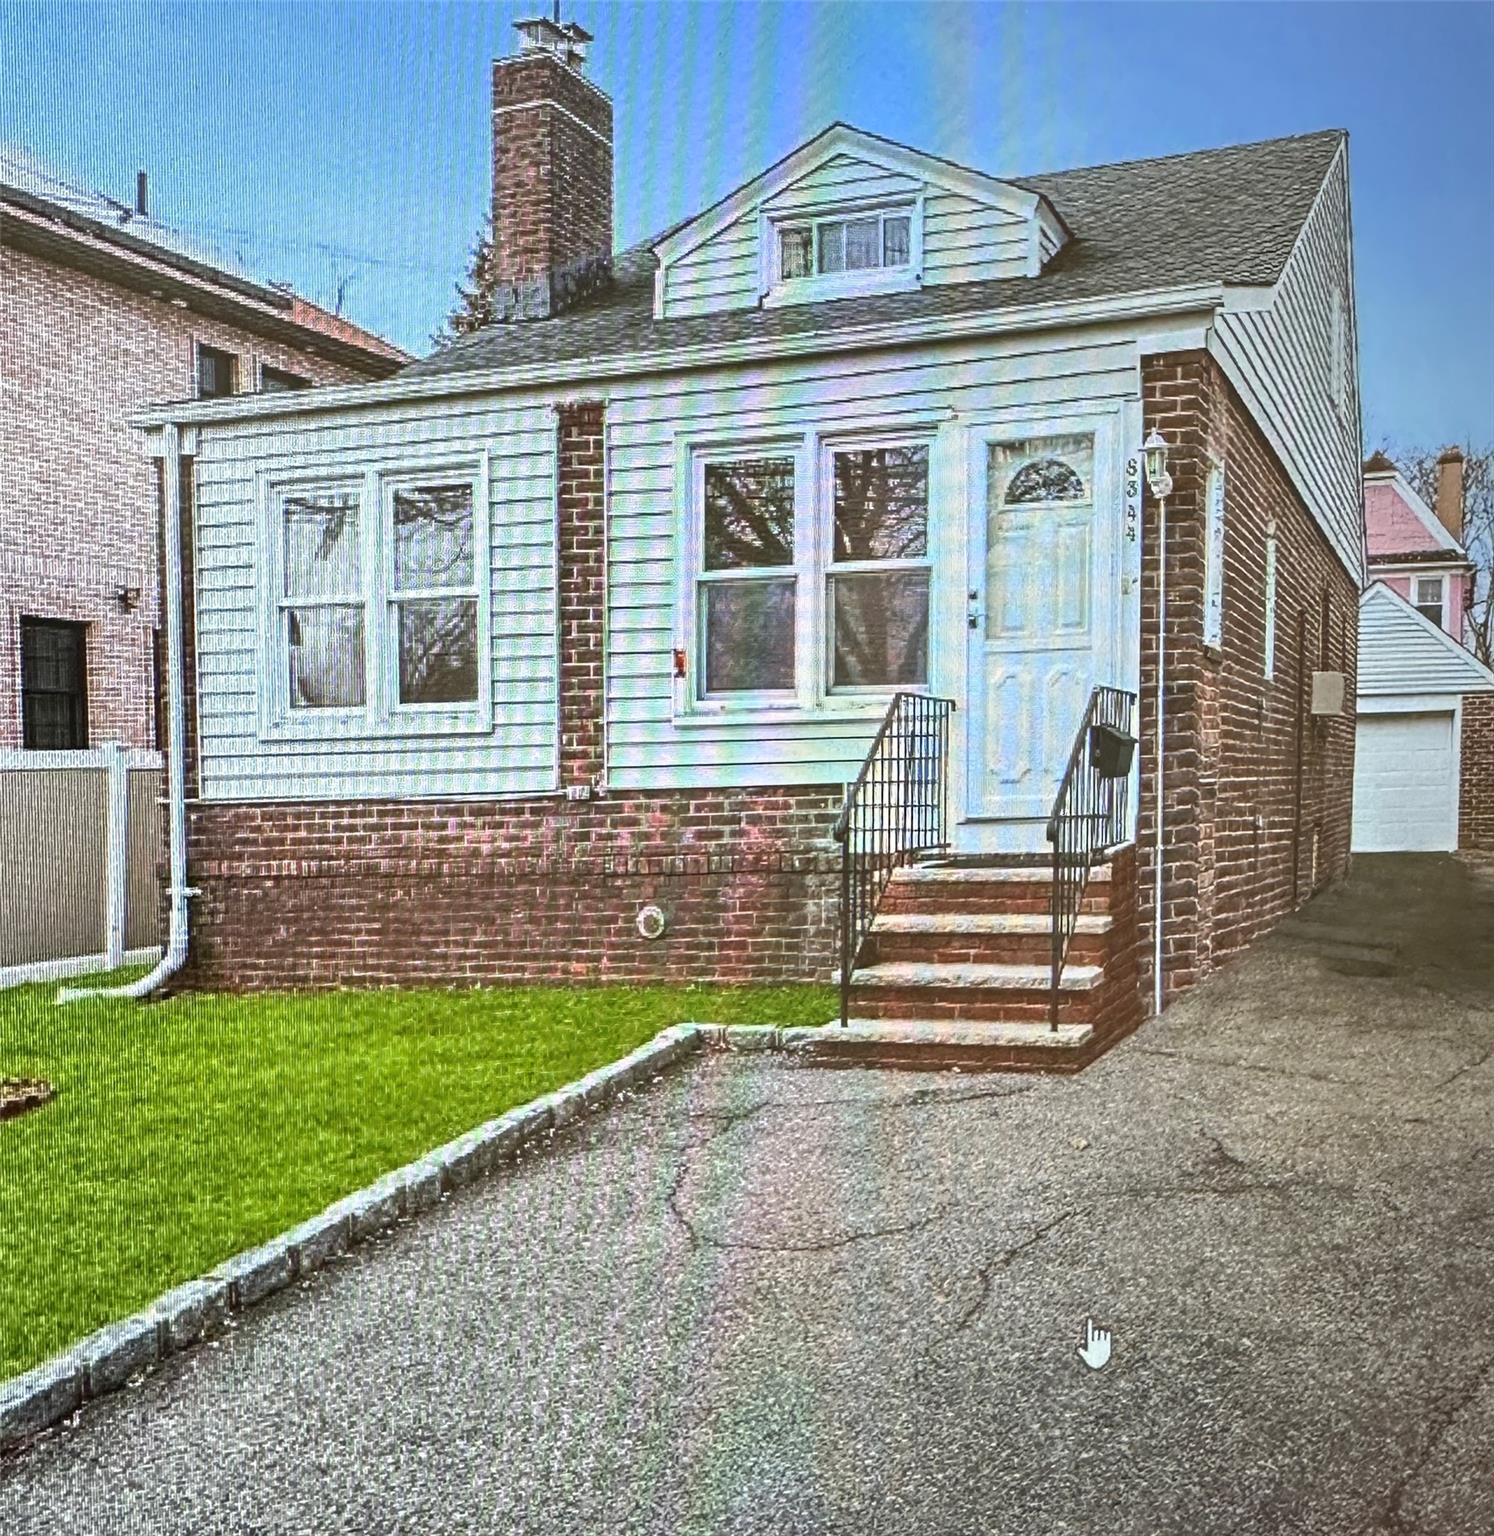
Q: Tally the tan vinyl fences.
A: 1